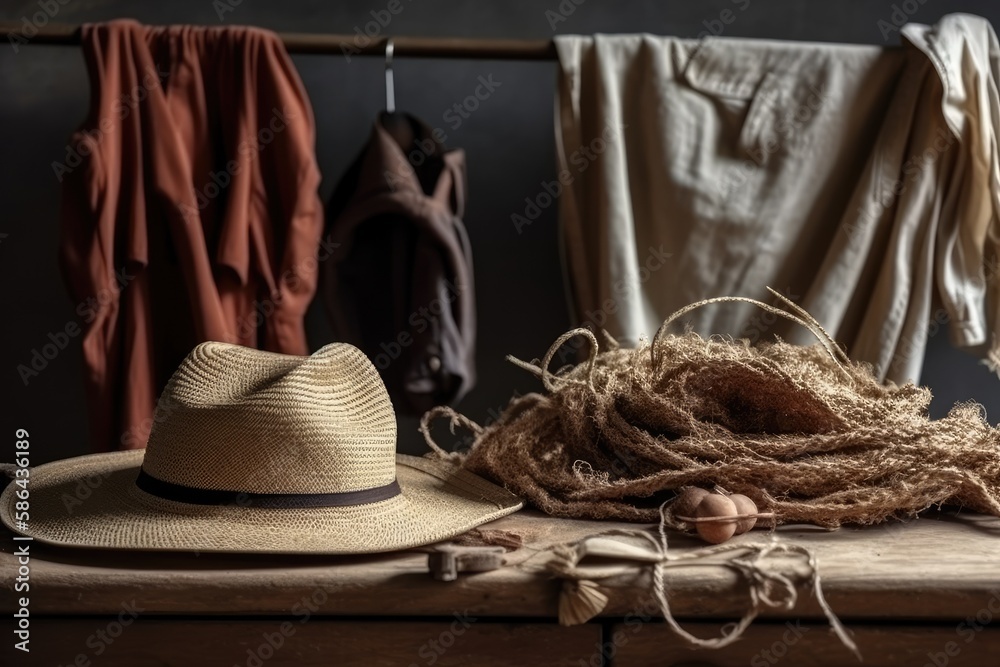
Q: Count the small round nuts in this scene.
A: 3